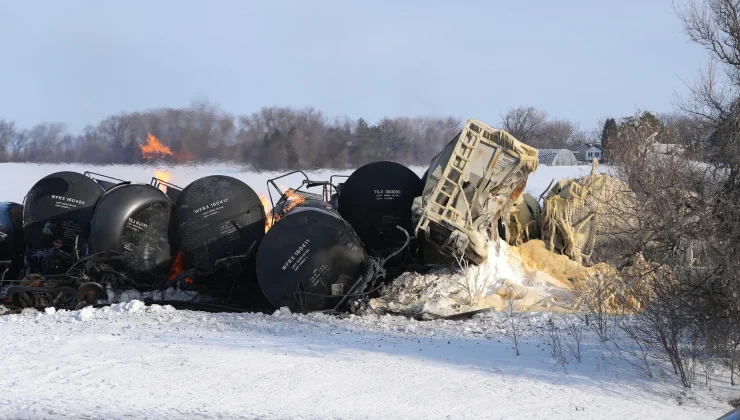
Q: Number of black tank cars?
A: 6